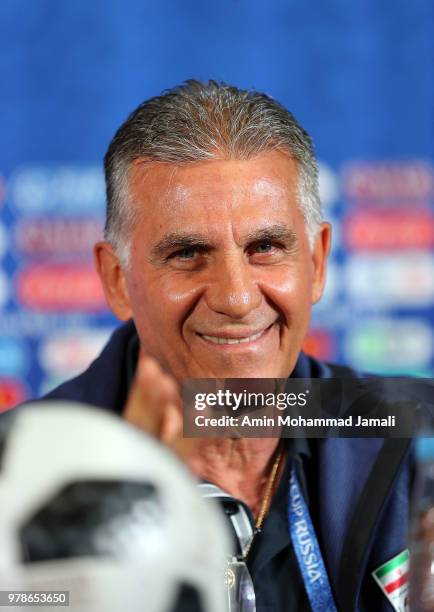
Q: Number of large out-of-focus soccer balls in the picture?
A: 1